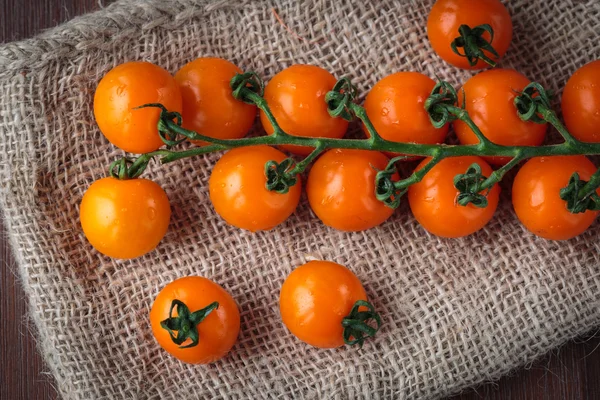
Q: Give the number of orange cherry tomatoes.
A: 14